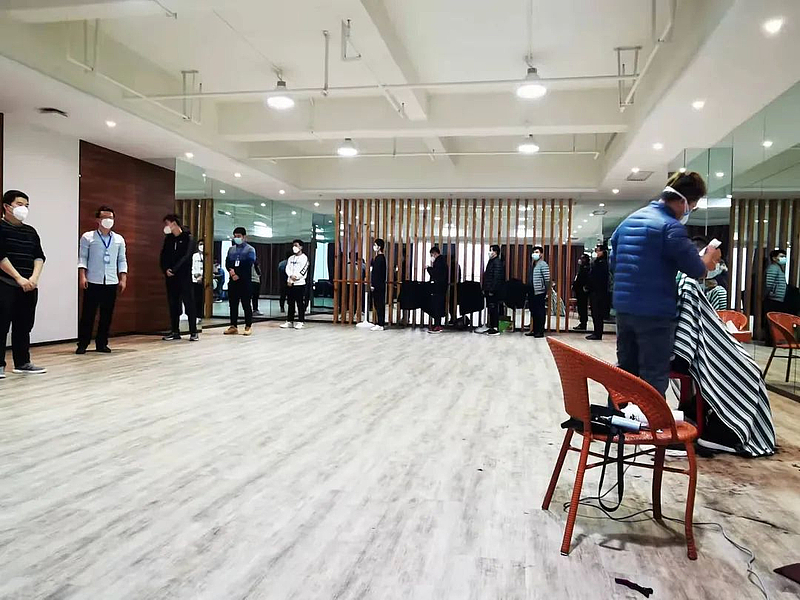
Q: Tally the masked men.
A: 11